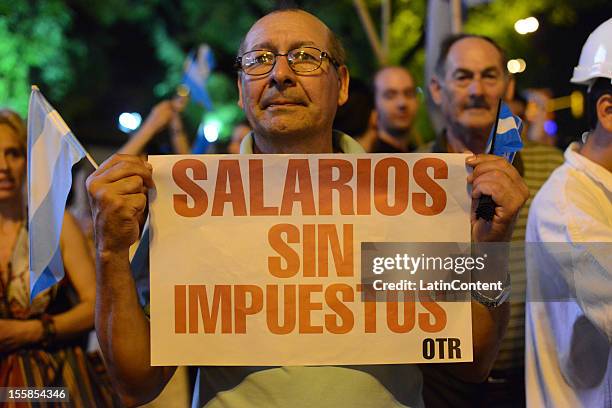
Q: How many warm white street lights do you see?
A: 2